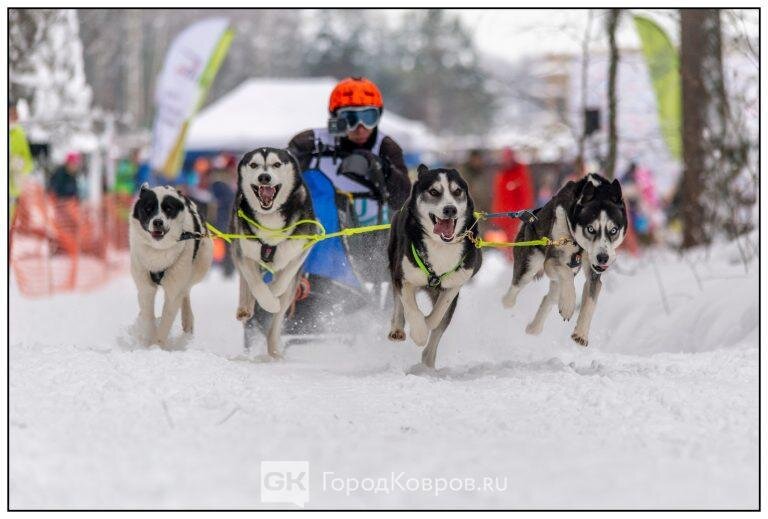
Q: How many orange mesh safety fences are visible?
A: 1